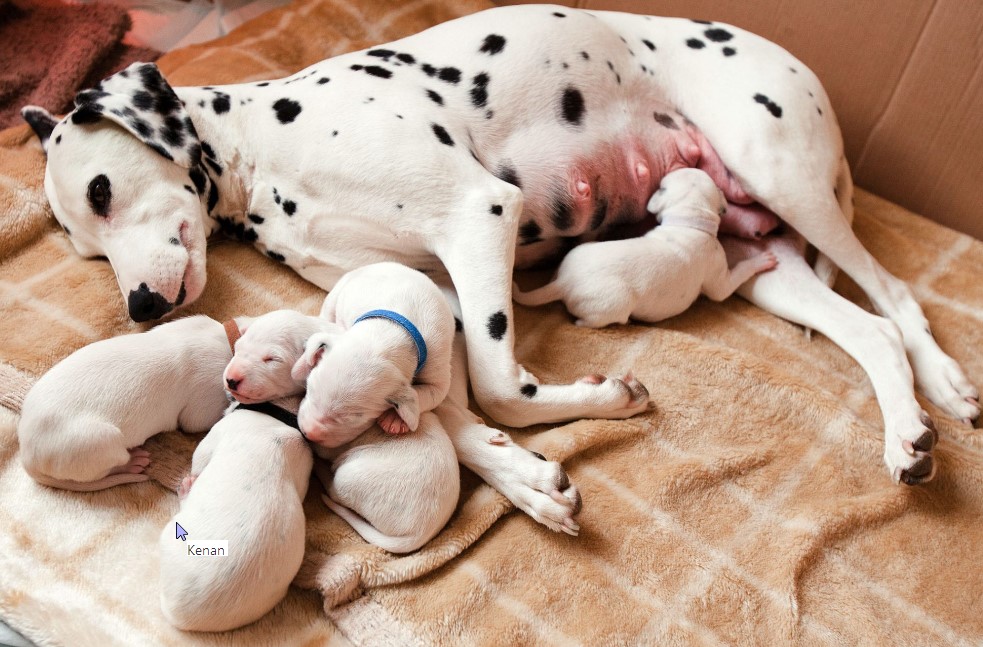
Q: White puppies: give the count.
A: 5